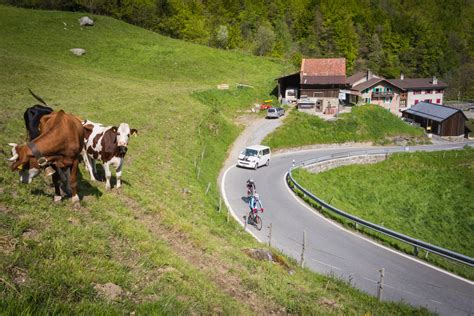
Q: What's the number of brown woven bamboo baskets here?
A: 0